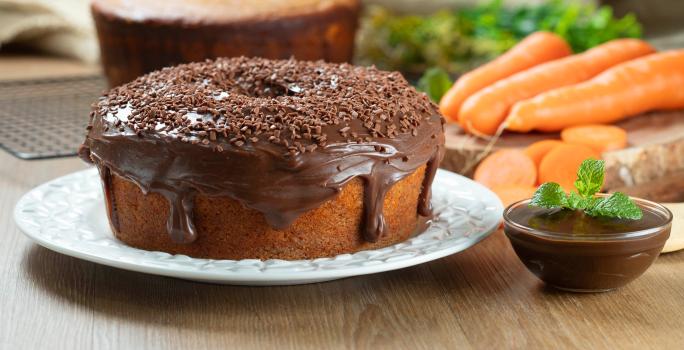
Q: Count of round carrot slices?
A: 5